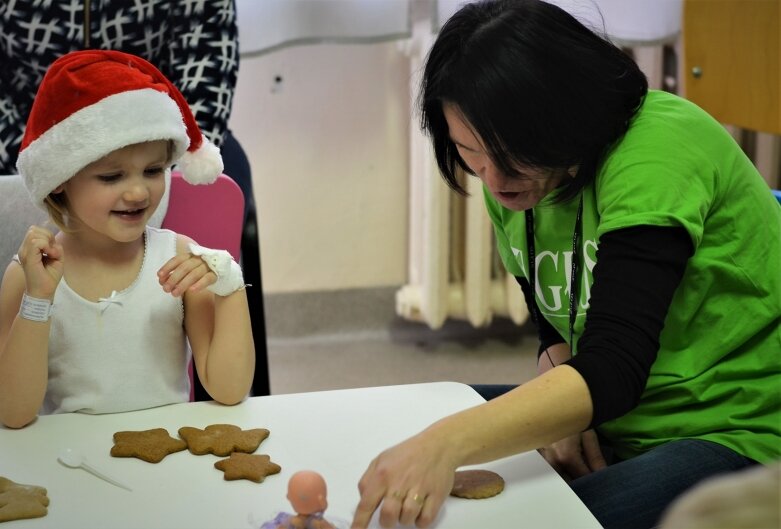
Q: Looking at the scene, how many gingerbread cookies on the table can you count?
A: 5